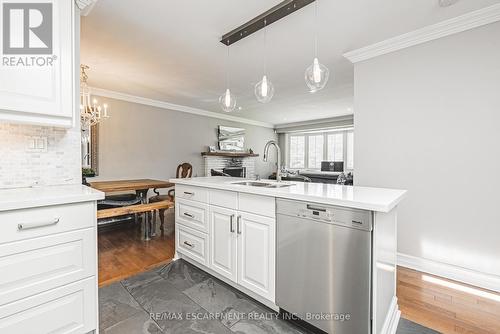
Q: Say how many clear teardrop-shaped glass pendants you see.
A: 3